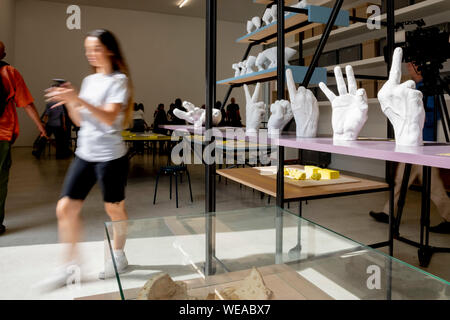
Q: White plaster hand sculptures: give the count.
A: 6